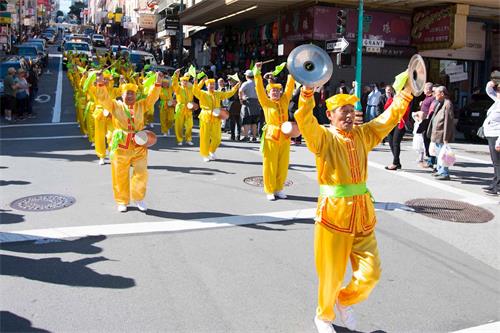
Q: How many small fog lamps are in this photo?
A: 0